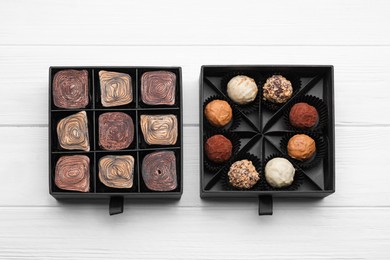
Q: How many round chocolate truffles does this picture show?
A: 8